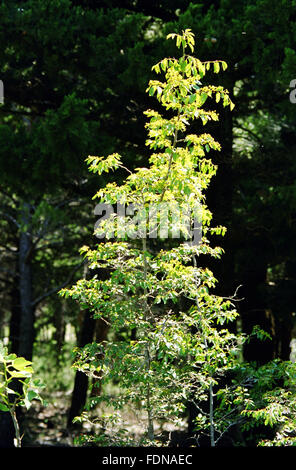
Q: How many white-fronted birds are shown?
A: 0